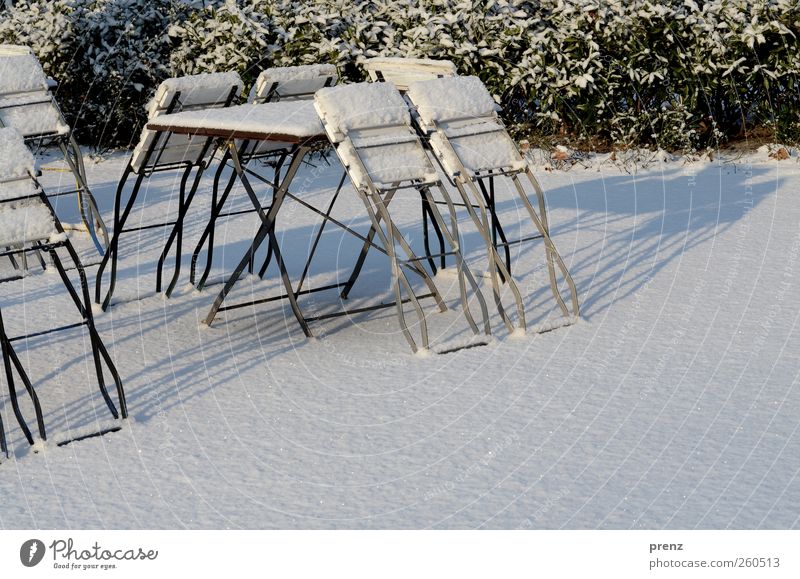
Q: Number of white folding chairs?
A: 7